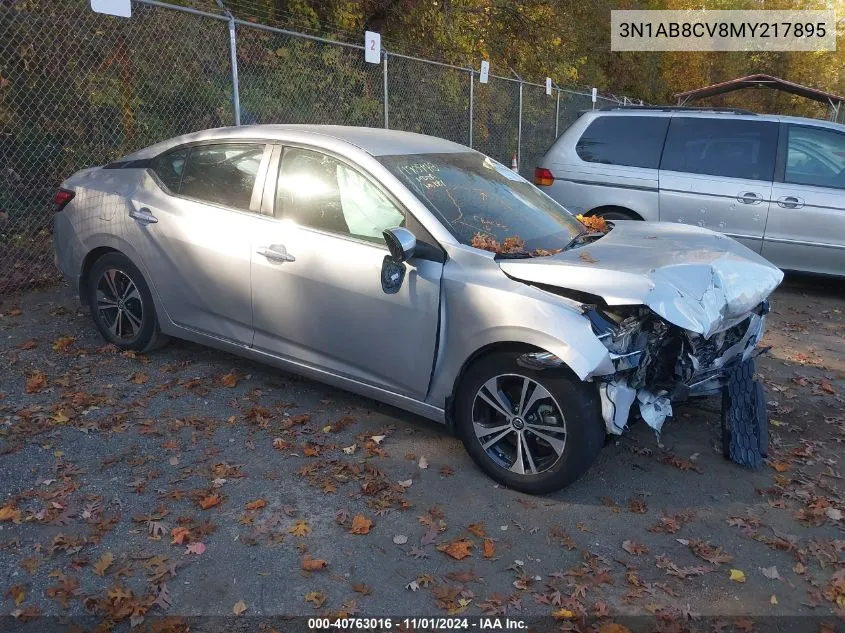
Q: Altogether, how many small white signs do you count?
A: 5